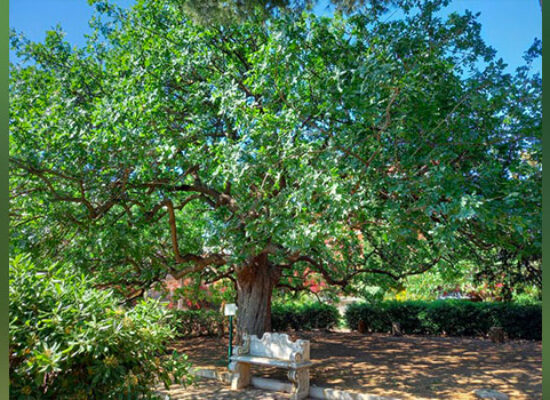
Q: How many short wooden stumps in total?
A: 3